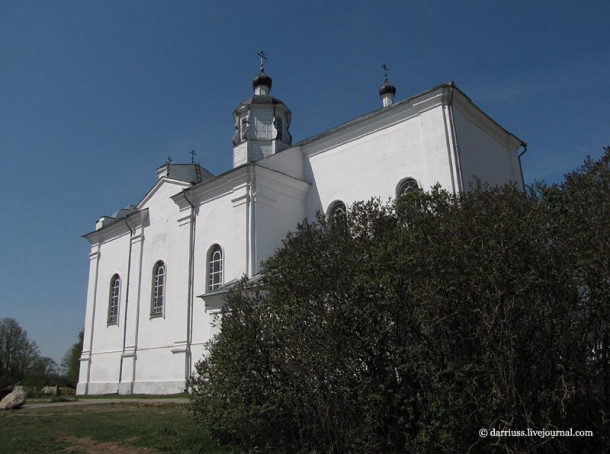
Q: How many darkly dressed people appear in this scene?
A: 0